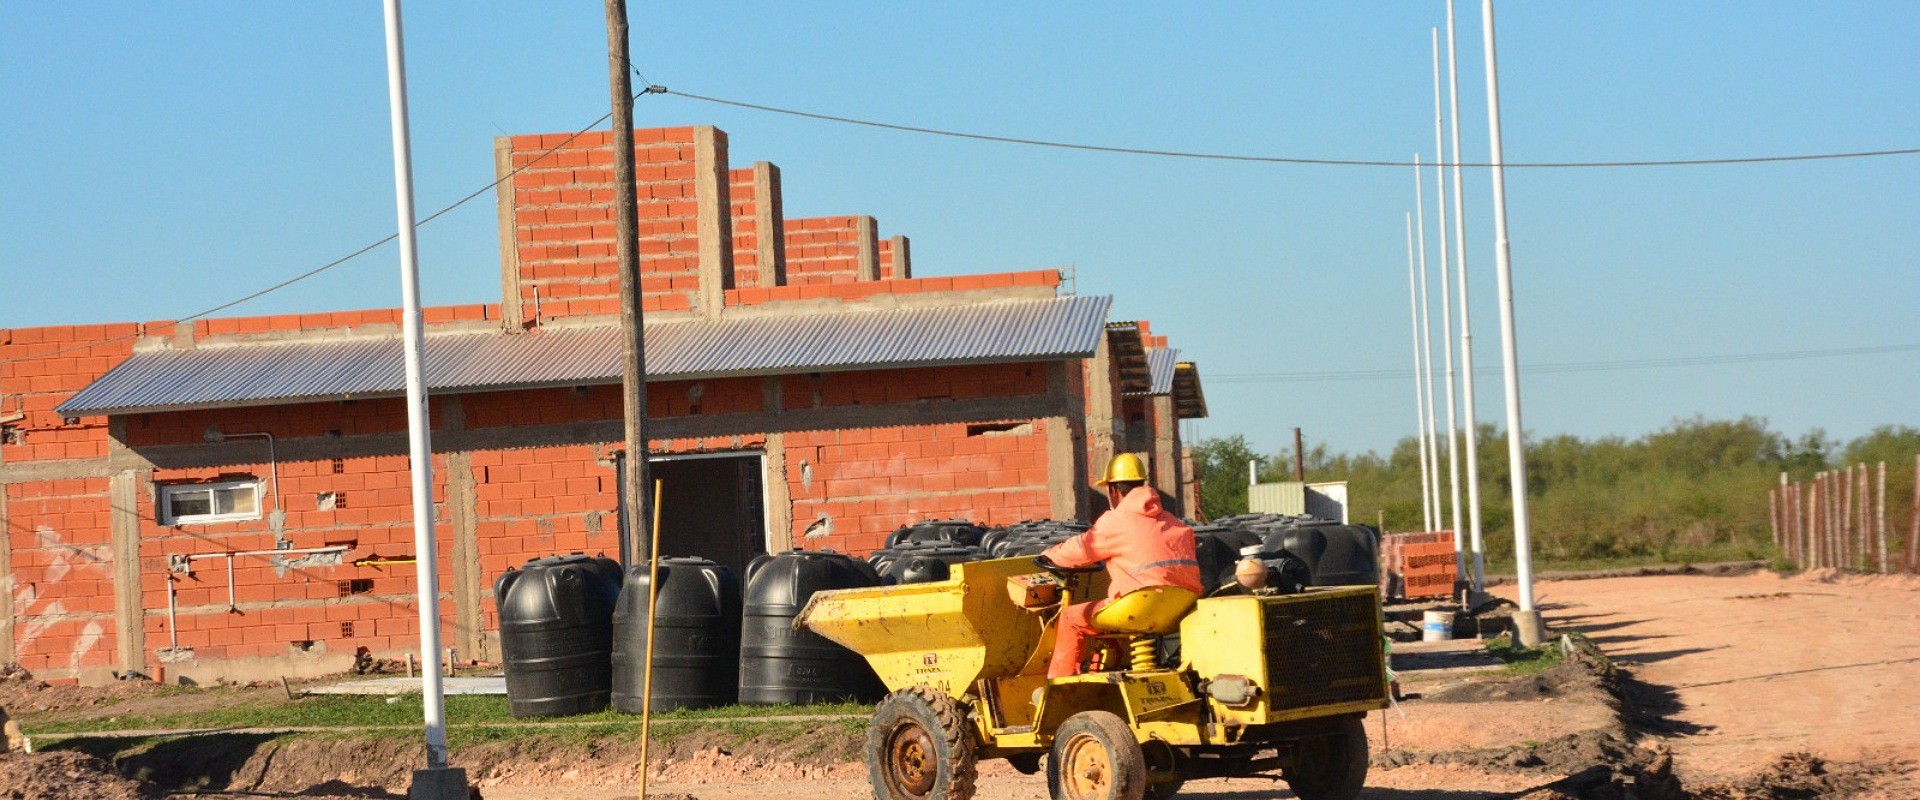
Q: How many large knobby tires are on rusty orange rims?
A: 1